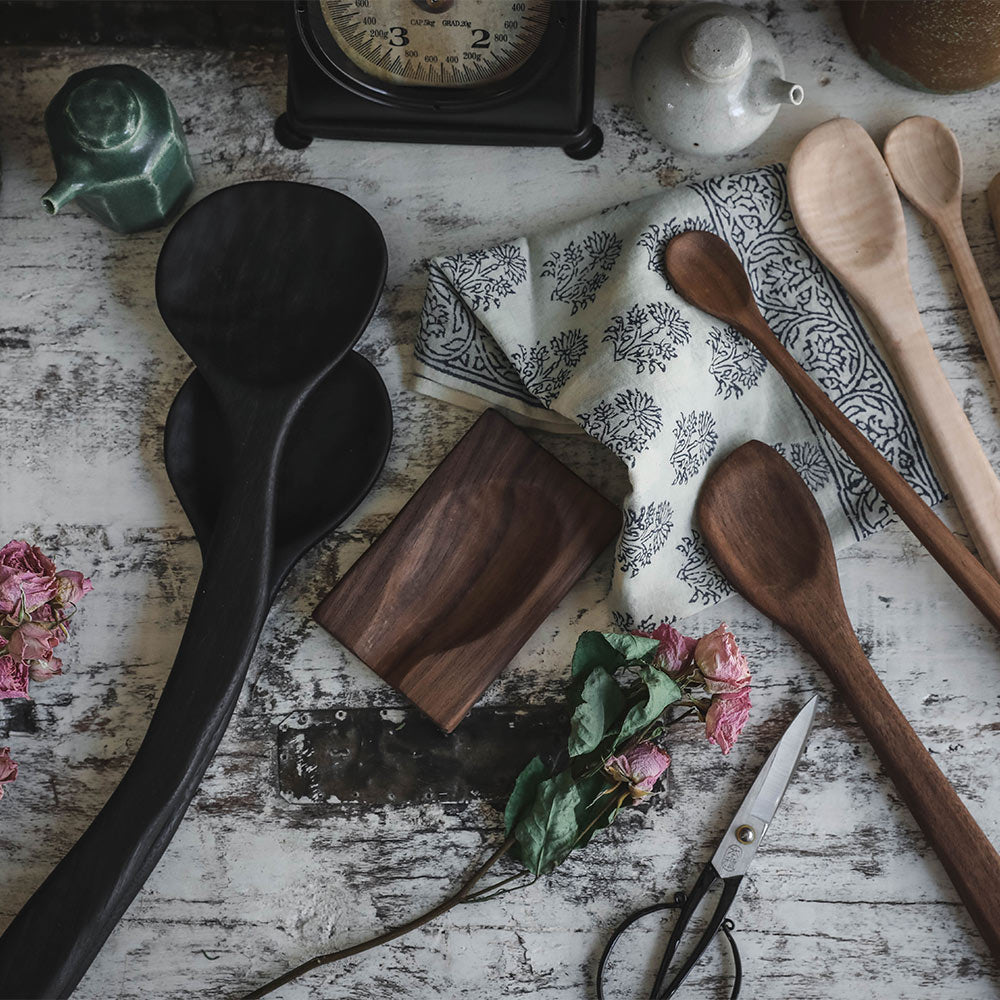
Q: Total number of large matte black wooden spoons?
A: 2